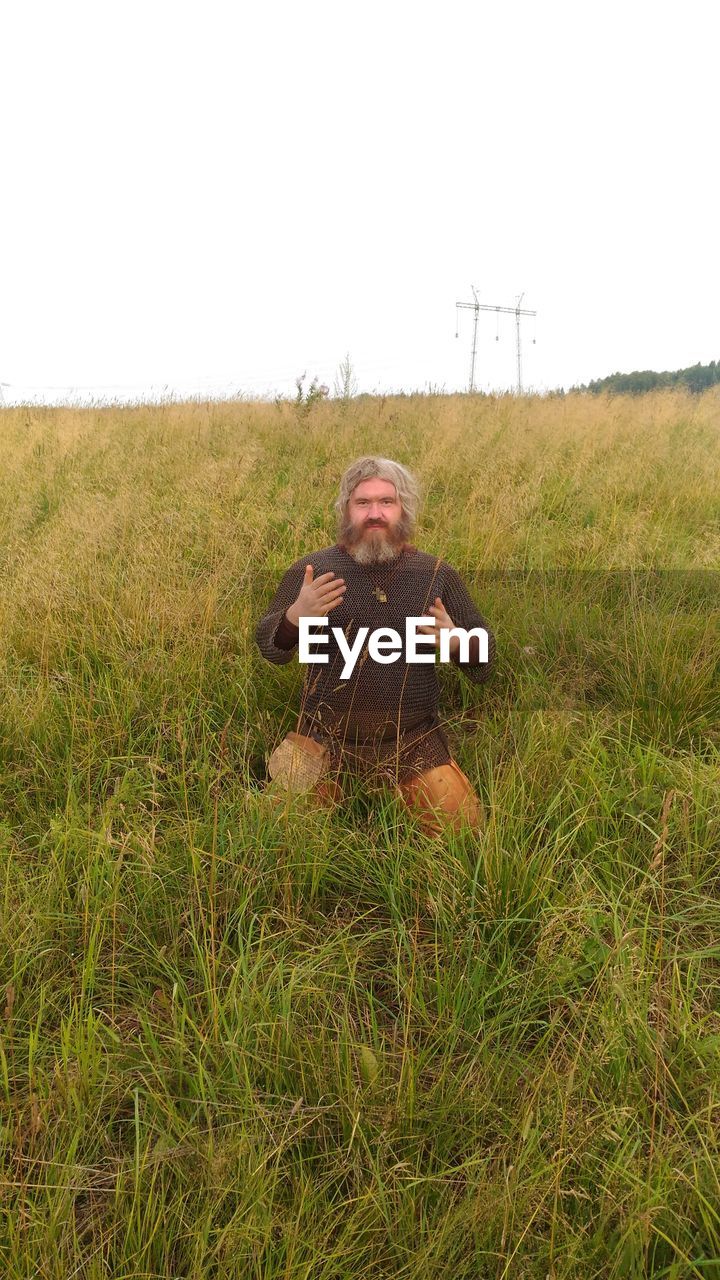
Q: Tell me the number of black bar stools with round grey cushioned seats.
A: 0